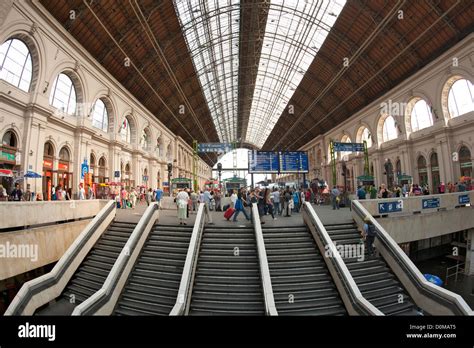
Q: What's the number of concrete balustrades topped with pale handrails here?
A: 6